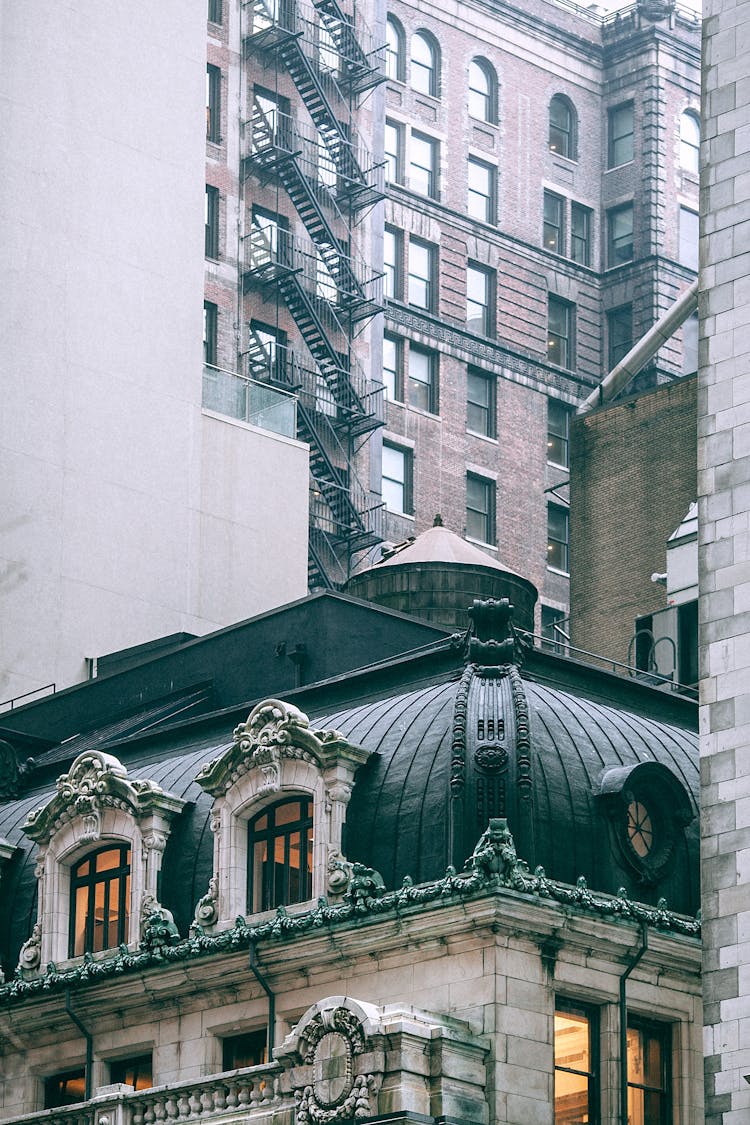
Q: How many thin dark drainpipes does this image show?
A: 3